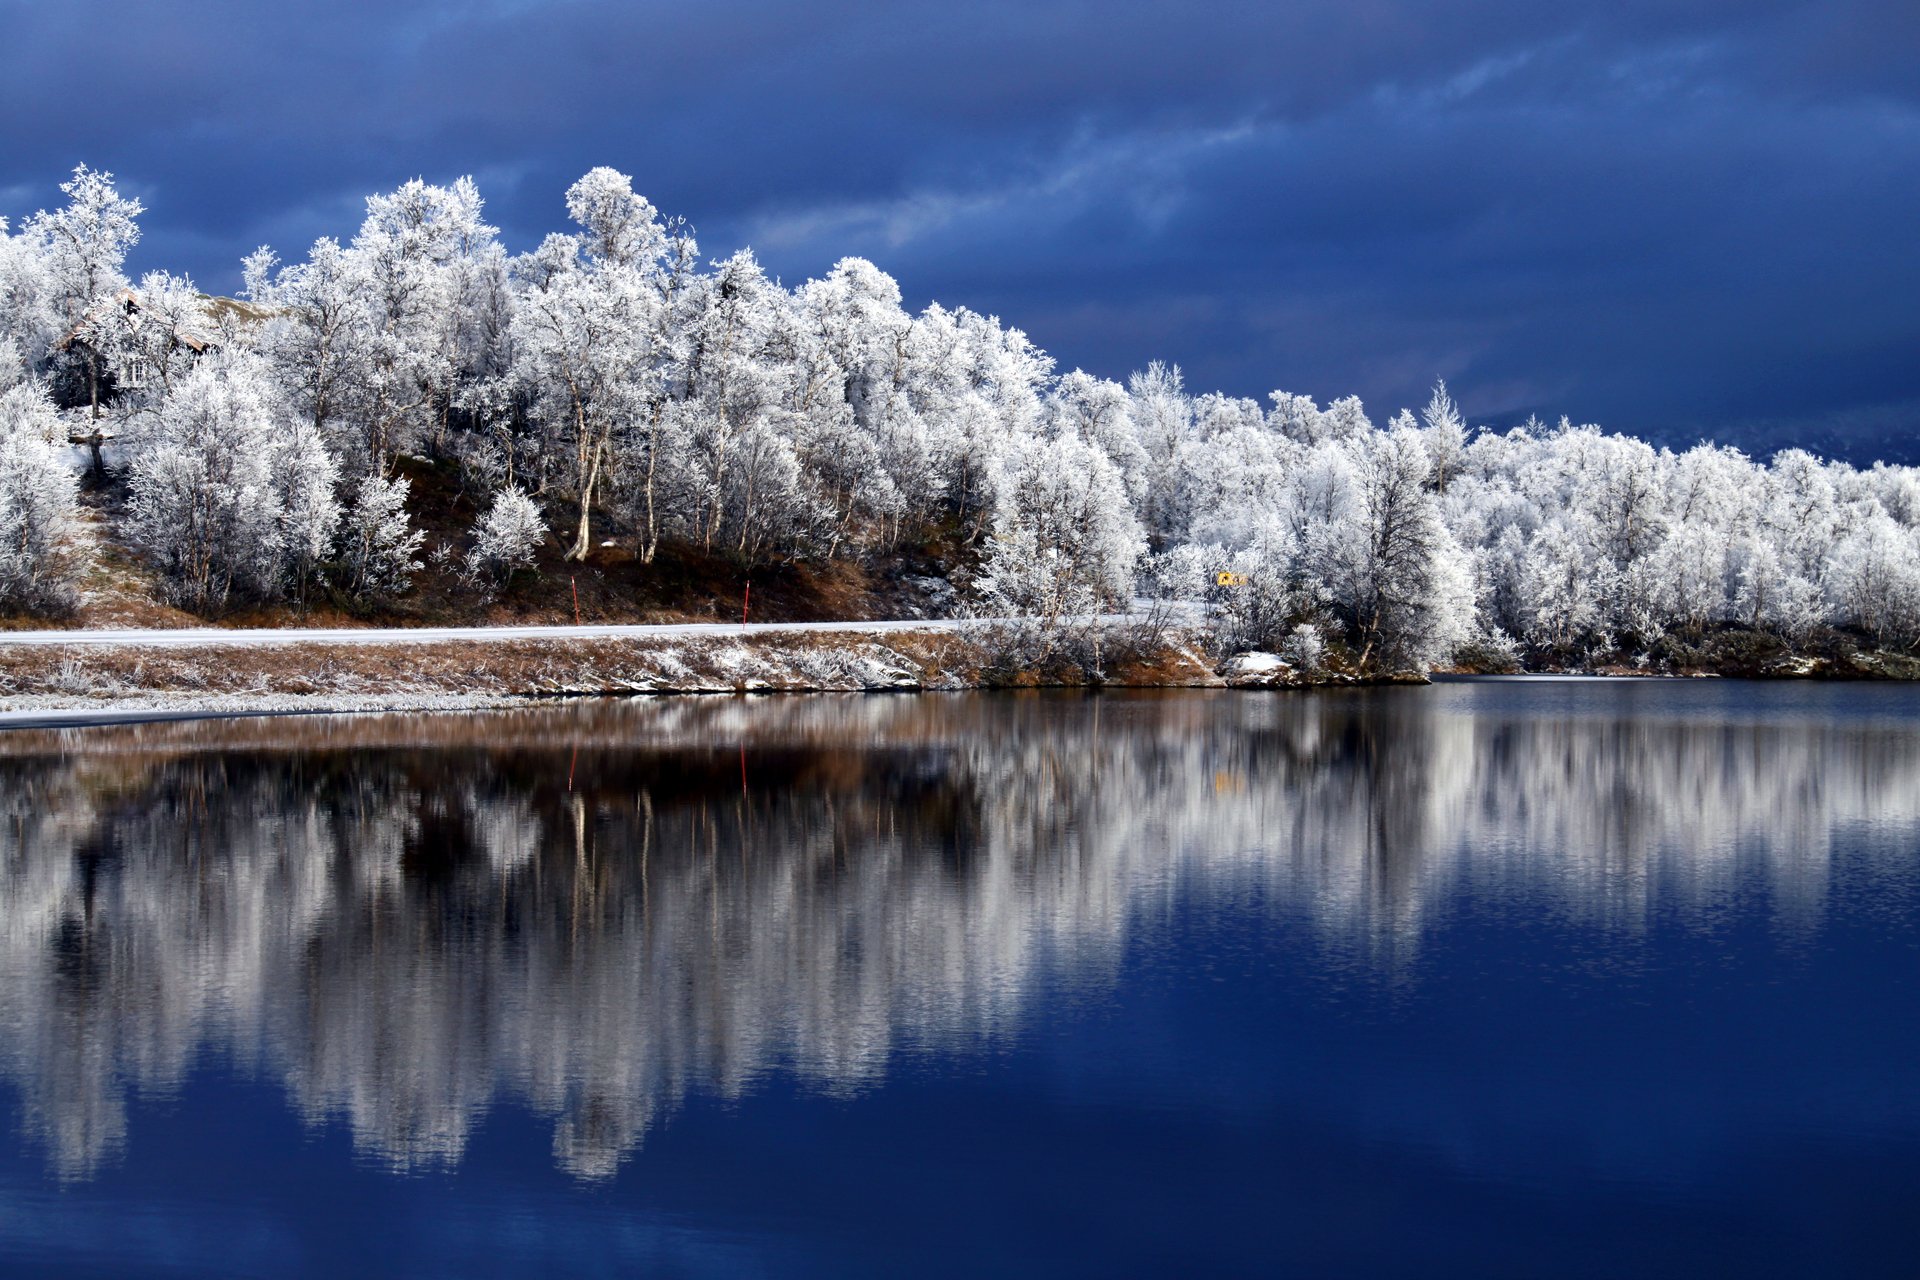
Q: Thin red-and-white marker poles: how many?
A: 2